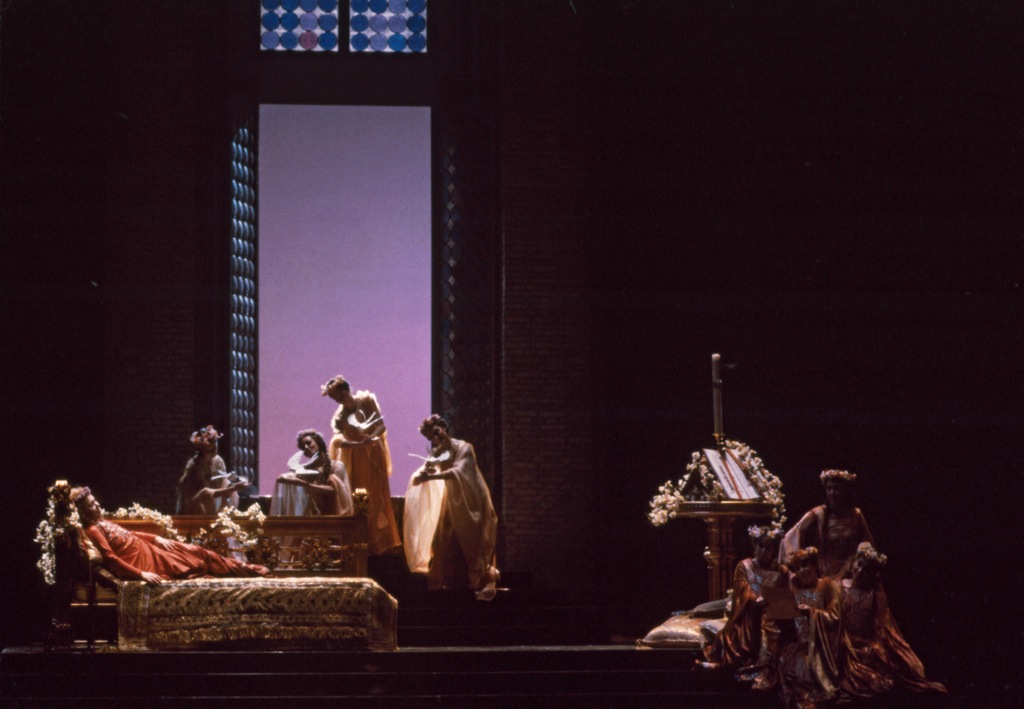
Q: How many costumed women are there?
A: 9